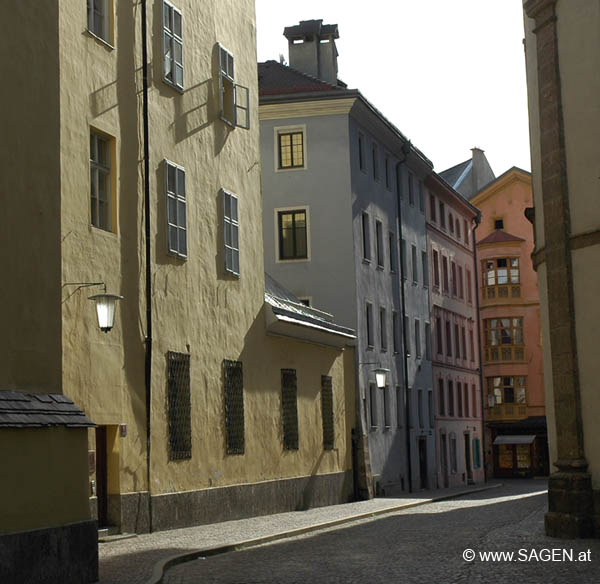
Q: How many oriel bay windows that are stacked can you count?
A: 3